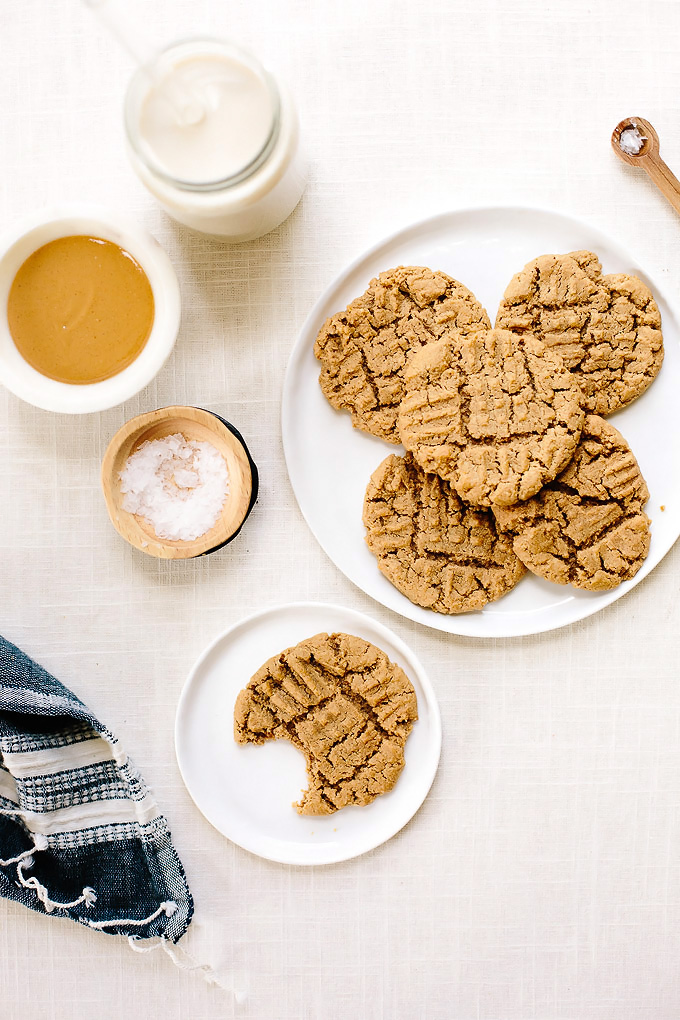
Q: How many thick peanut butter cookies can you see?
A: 6